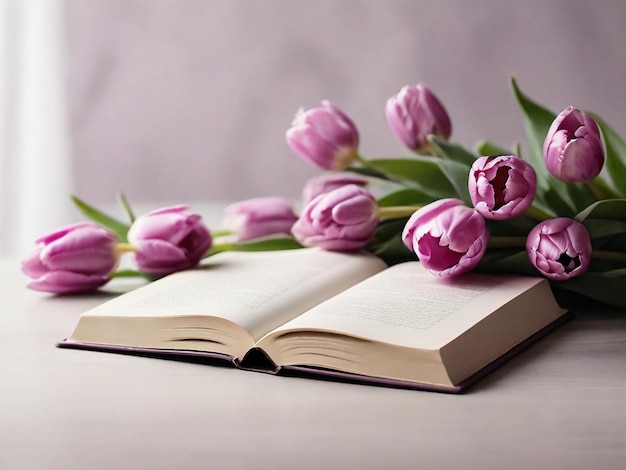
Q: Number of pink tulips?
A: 11